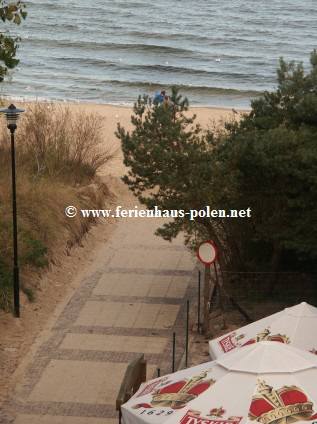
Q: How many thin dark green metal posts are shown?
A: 4